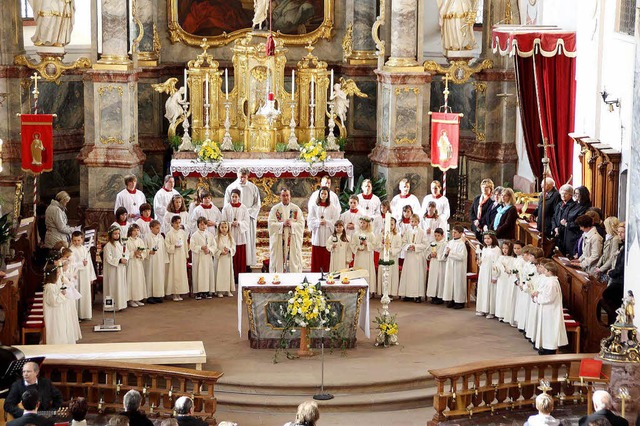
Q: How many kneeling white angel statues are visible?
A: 2